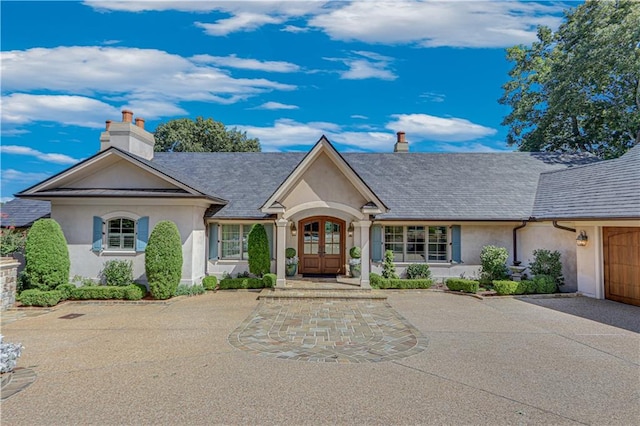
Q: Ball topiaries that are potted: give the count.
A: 2